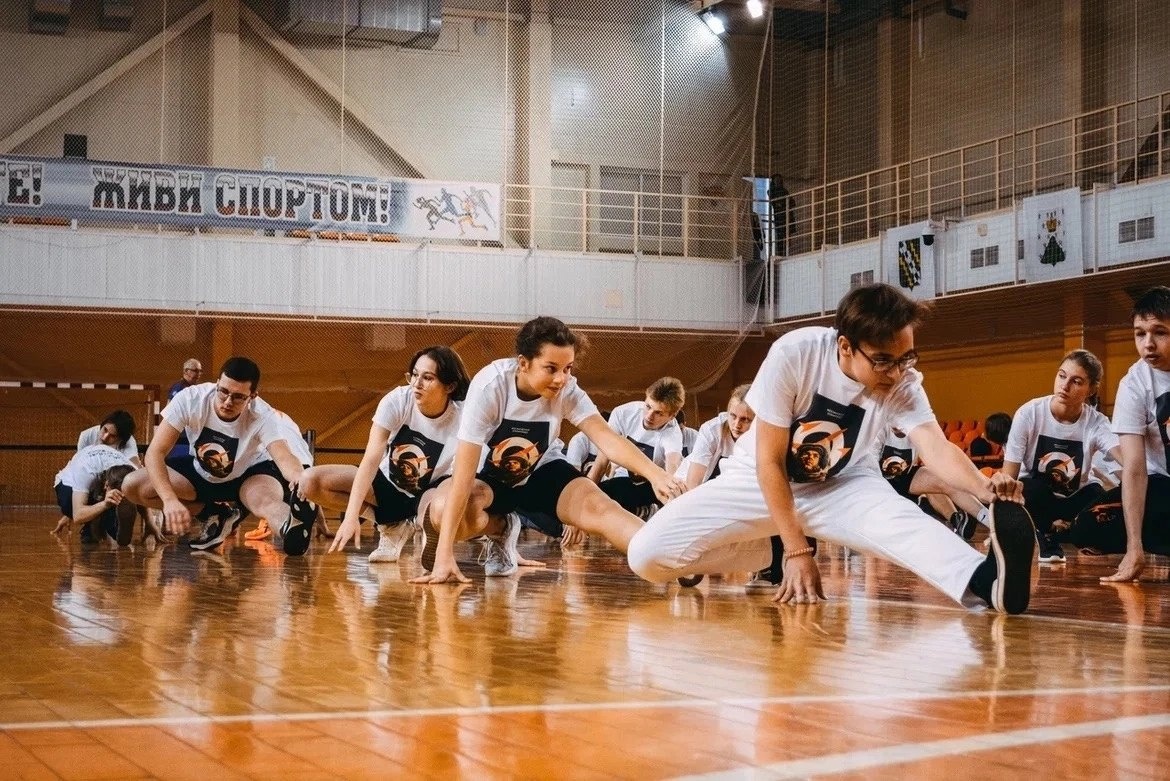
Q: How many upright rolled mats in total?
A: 0